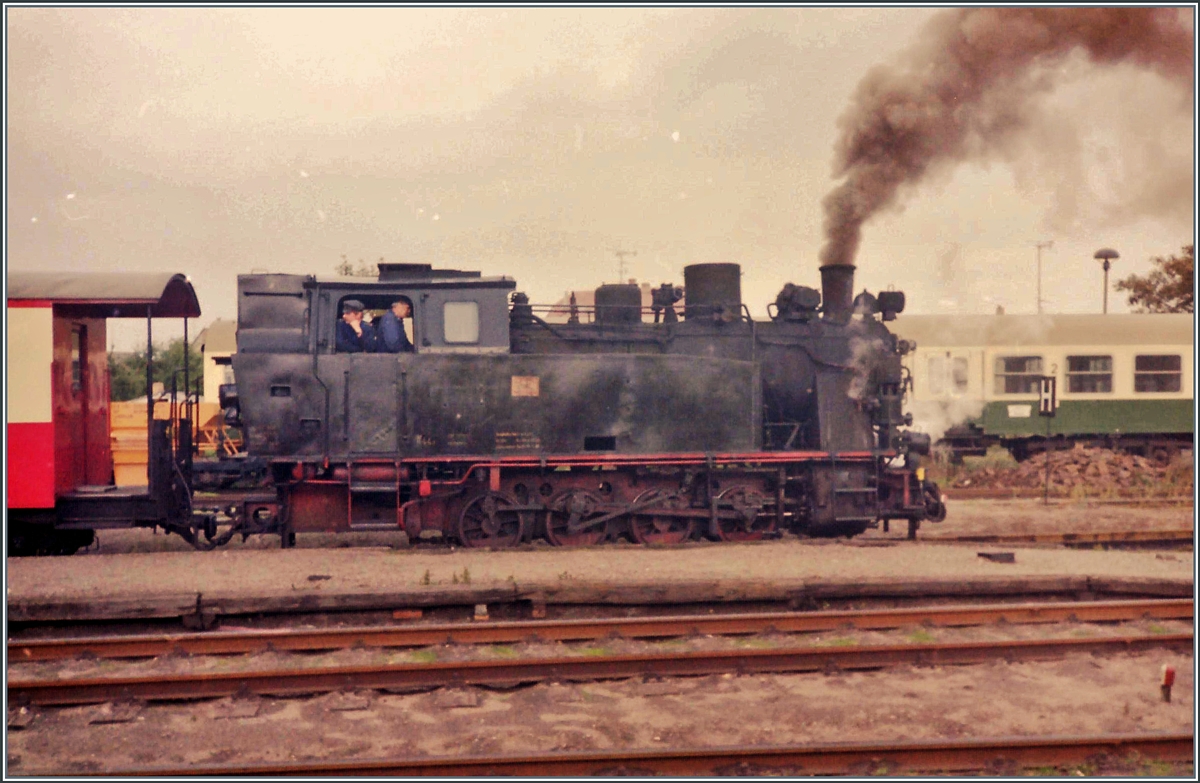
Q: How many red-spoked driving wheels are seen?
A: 4